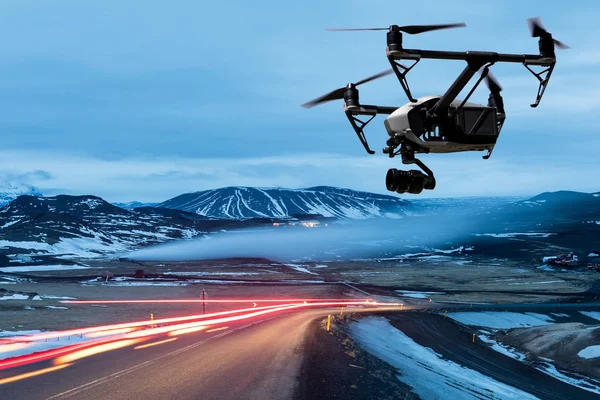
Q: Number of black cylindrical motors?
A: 4